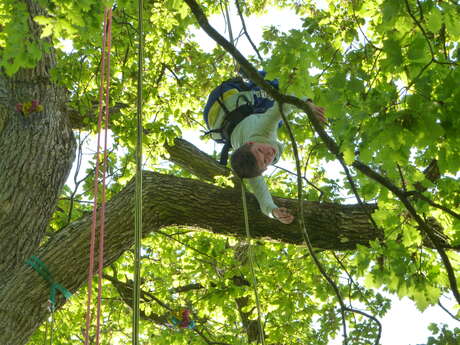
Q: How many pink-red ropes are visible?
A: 2